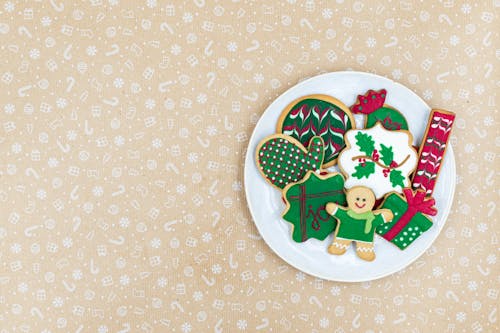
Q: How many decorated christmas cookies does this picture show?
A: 8